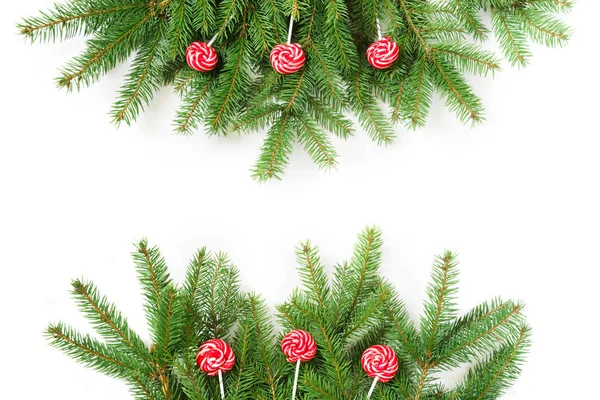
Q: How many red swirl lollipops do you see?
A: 6